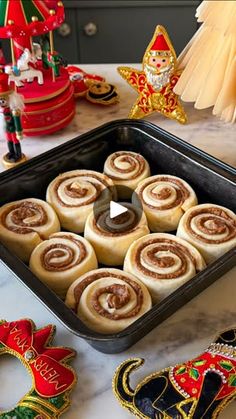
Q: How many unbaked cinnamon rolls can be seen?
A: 9